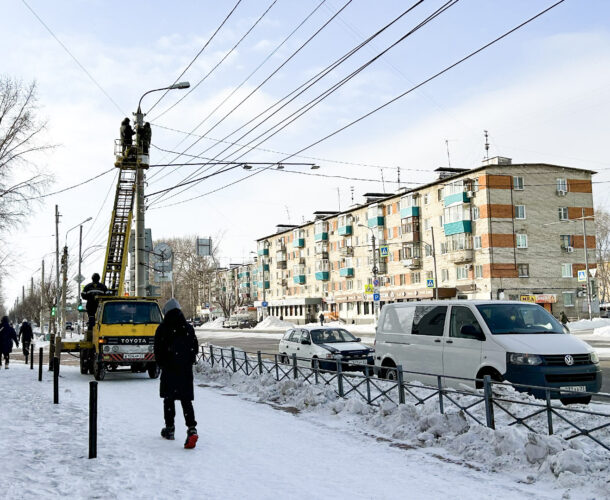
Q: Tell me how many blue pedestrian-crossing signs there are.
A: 3